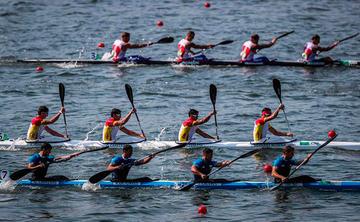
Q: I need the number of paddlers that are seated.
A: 12